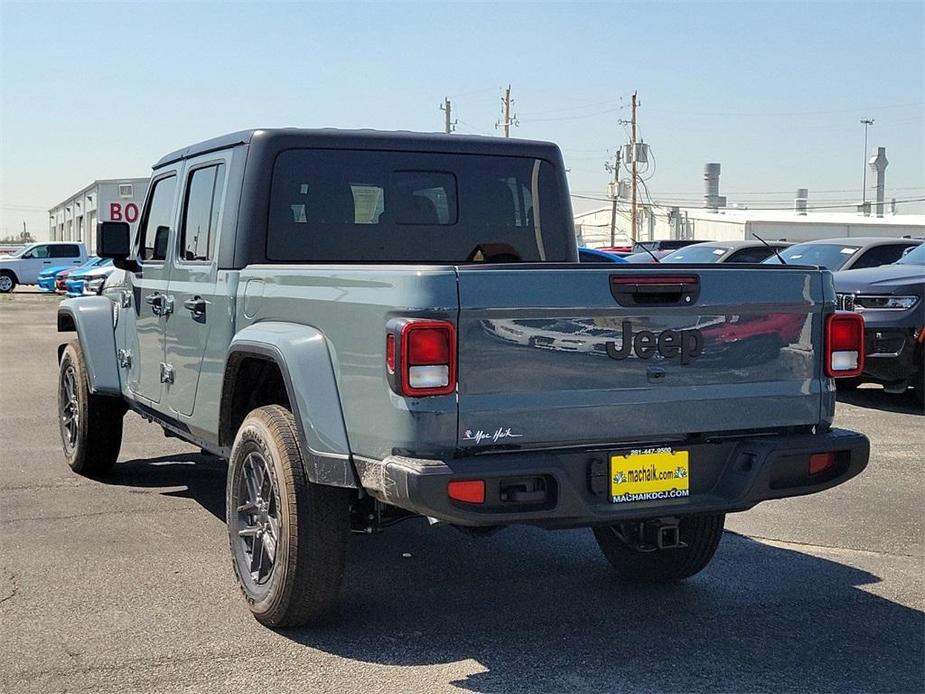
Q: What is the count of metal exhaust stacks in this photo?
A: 3